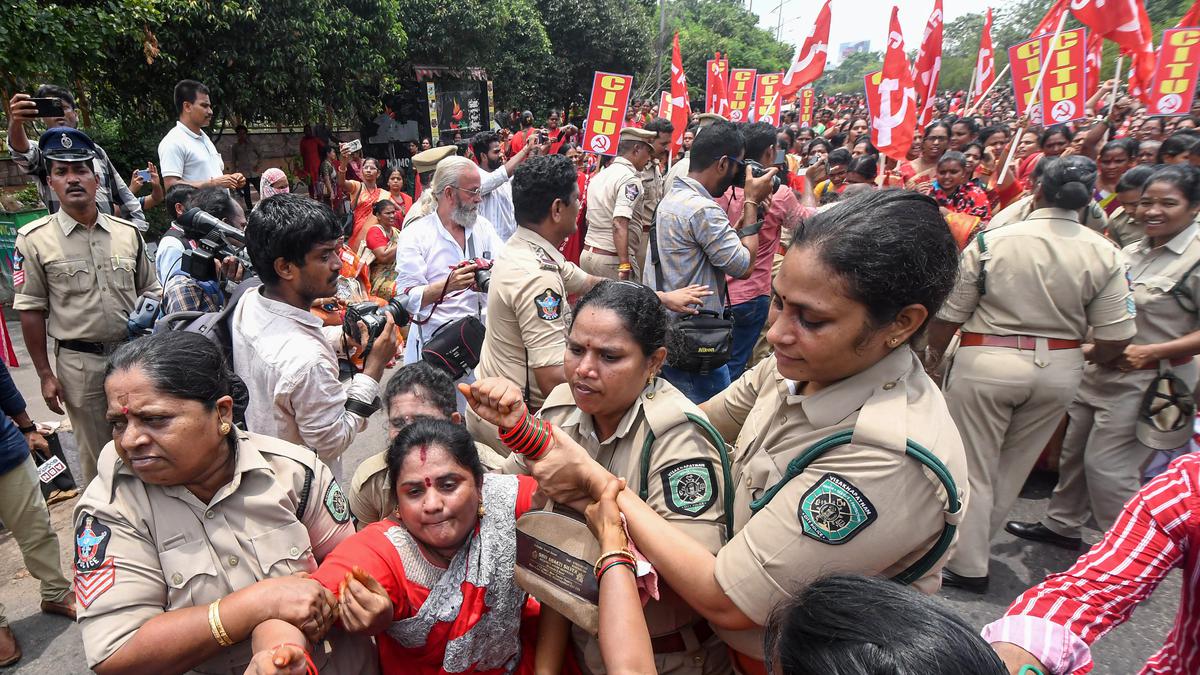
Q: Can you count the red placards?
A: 10